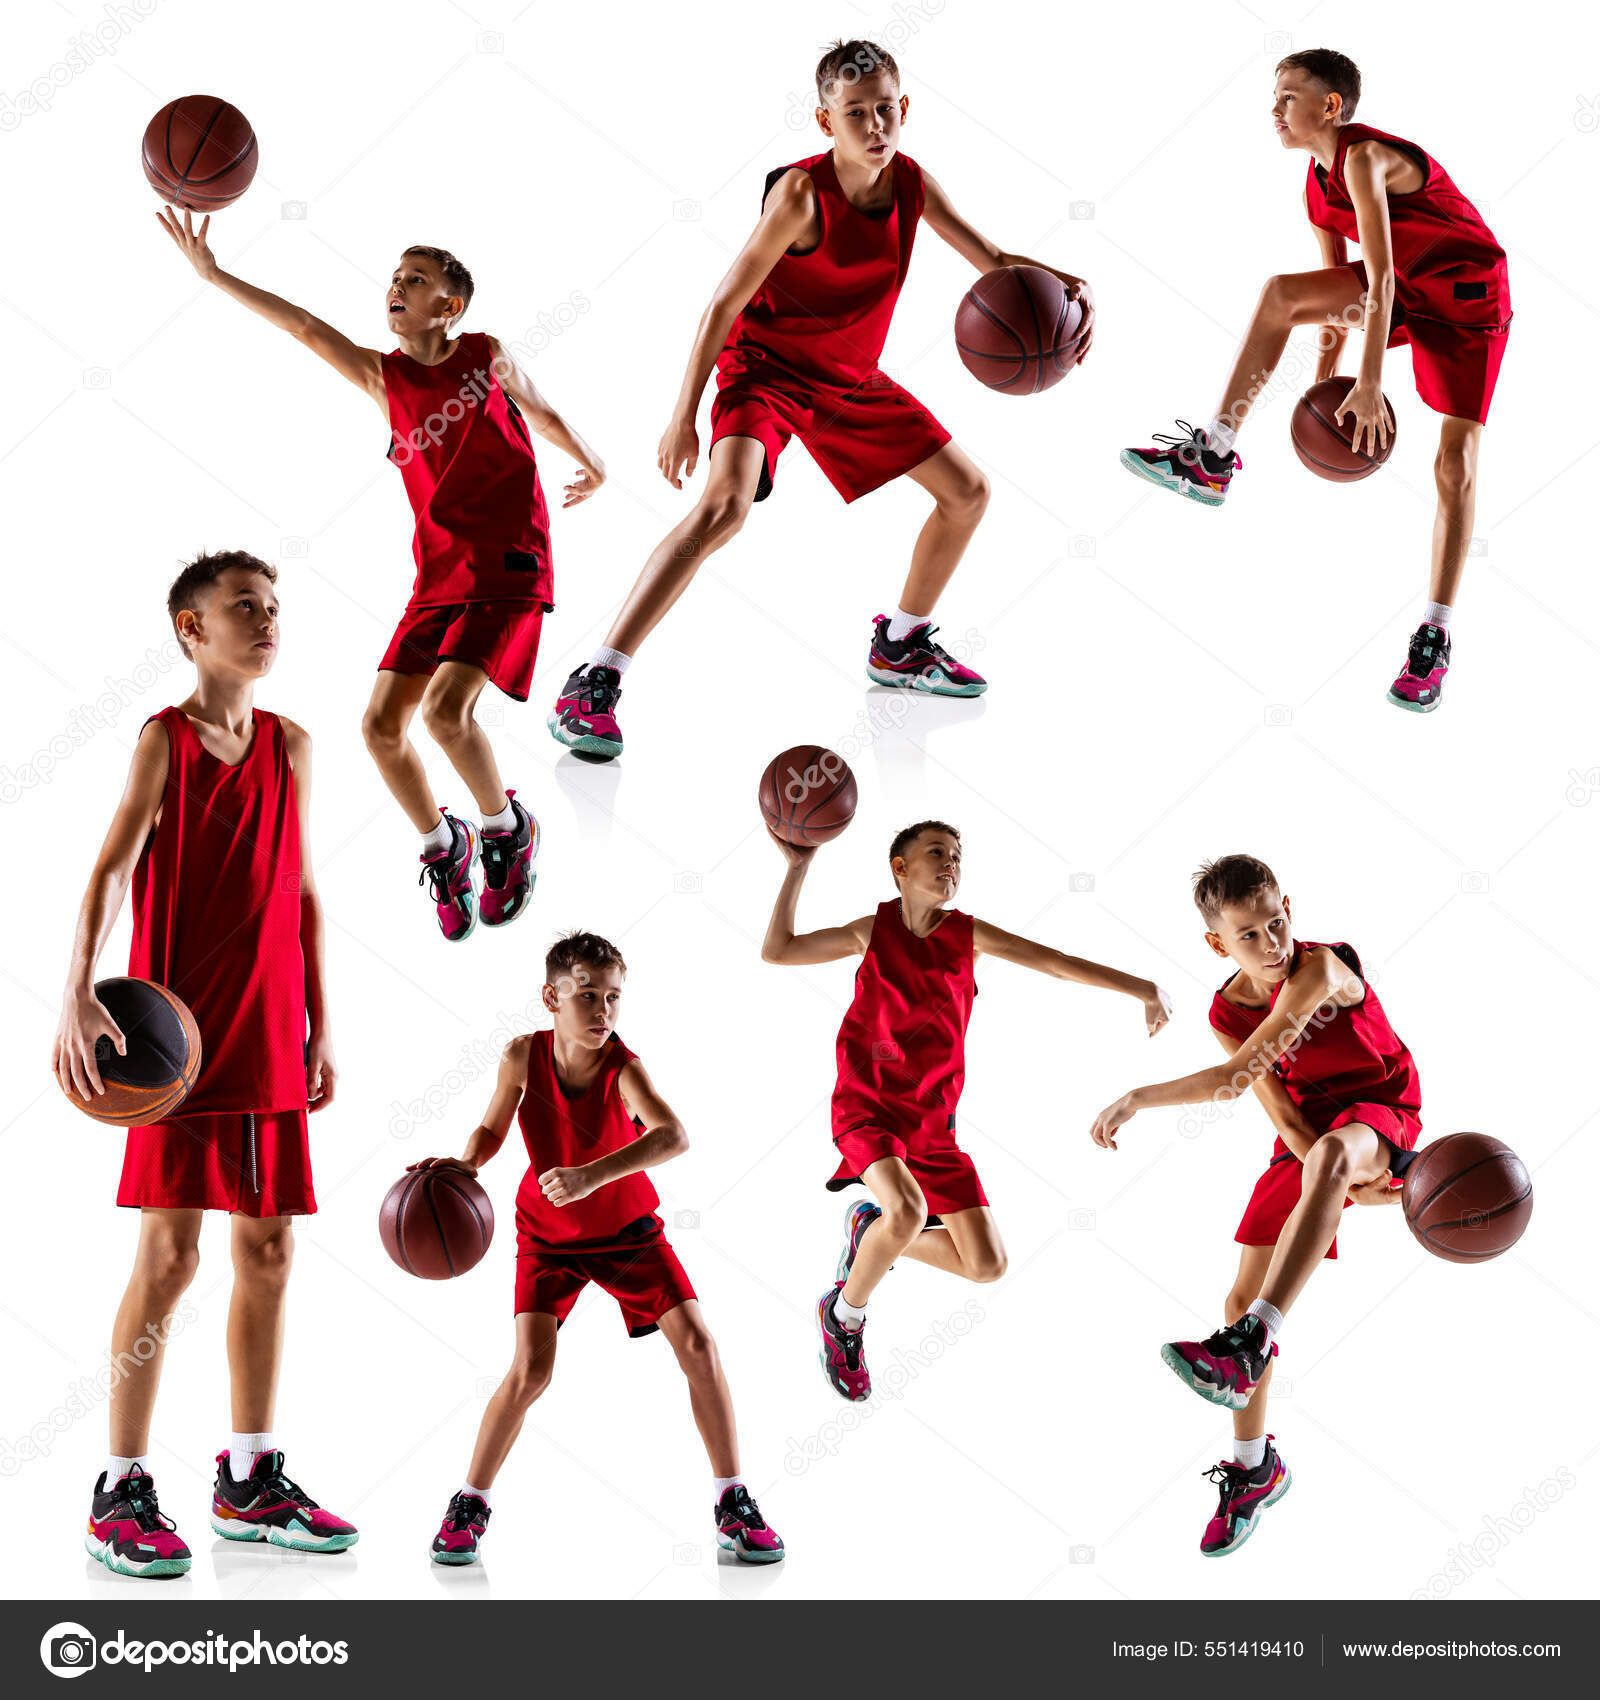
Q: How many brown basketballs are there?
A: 6